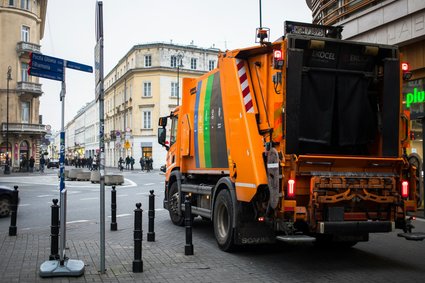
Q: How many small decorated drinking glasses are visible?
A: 0